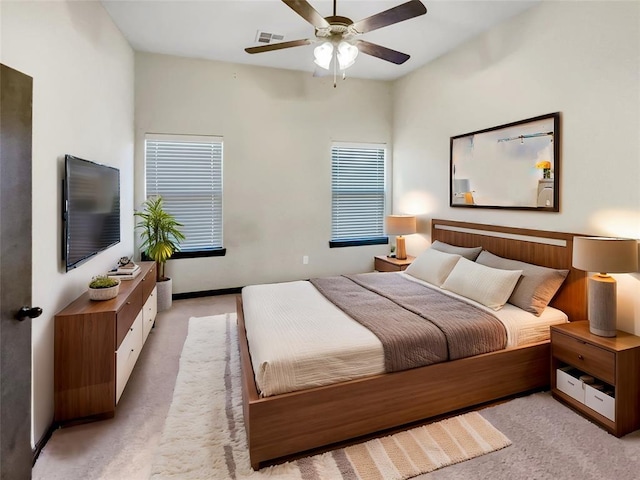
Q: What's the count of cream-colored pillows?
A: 2